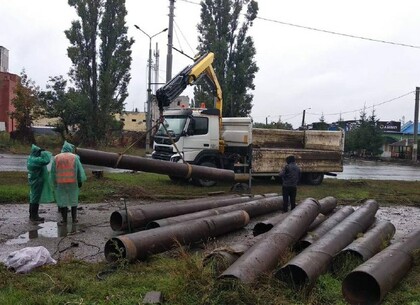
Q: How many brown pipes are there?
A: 11